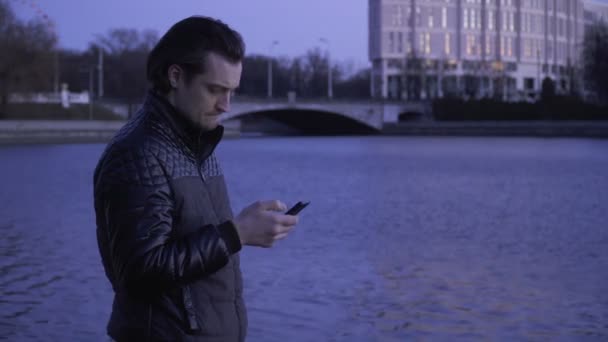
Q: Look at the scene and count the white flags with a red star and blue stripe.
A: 0